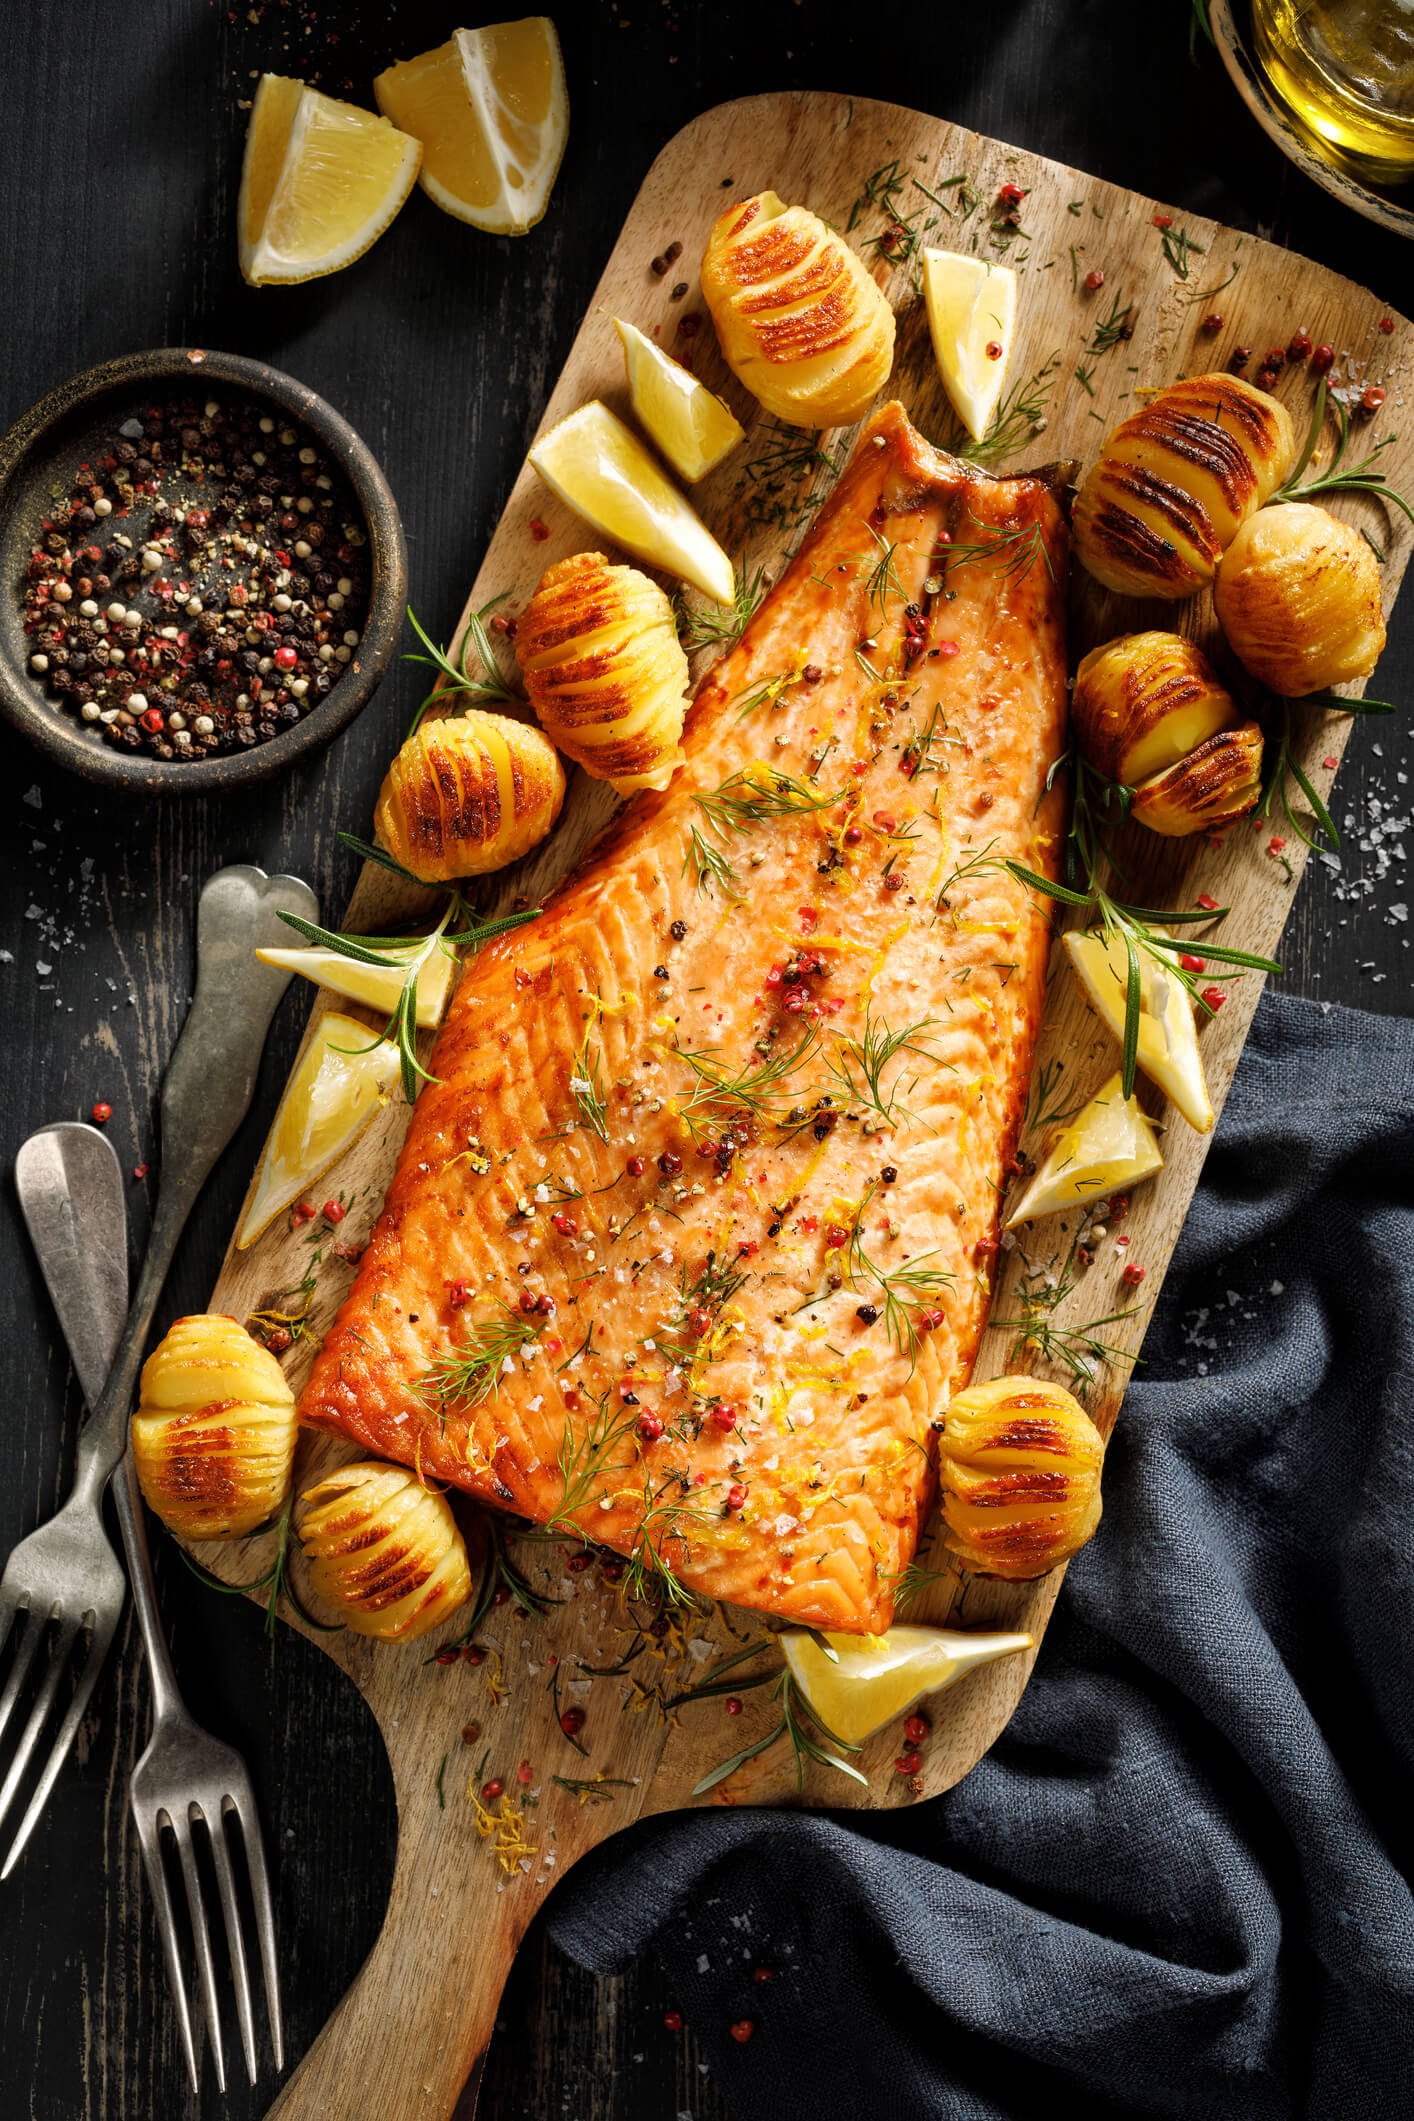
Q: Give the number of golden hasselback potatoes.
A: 9